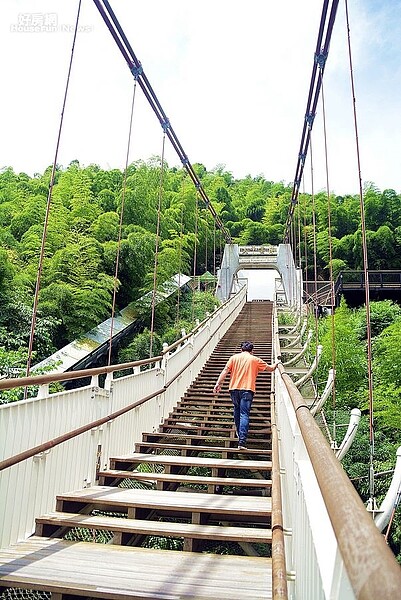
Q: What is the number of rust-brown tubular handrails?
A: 4